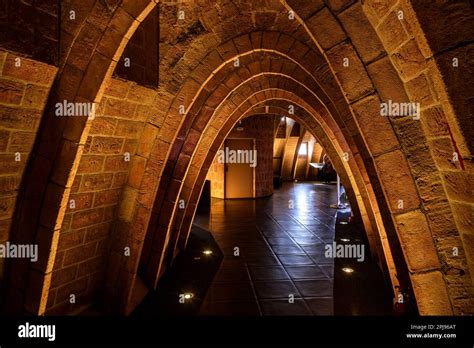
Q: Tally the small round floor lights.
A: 5